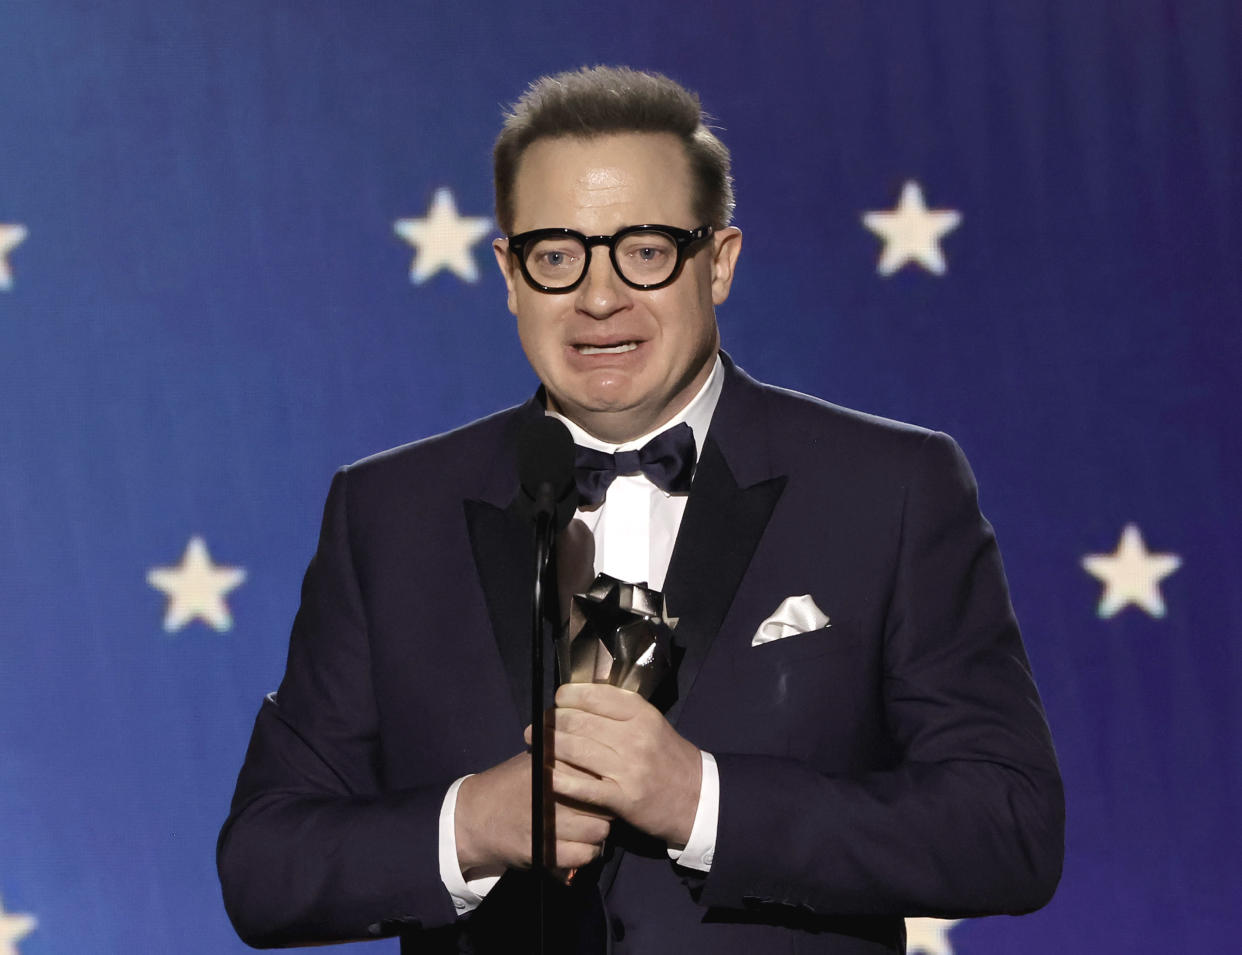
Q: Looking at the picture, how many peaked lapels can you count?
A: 2